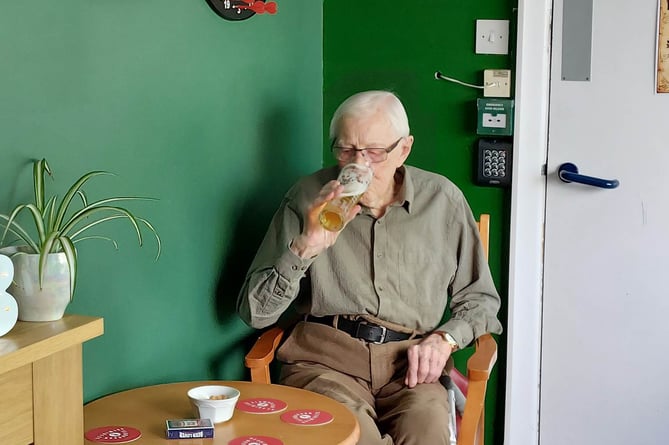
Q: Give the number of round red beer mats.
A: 4